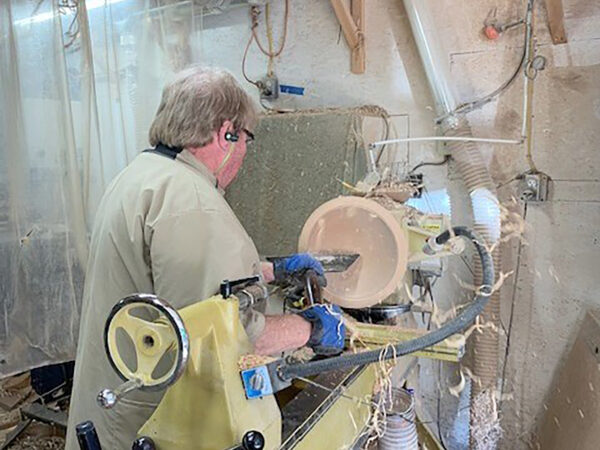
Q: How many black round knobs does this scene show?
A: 2